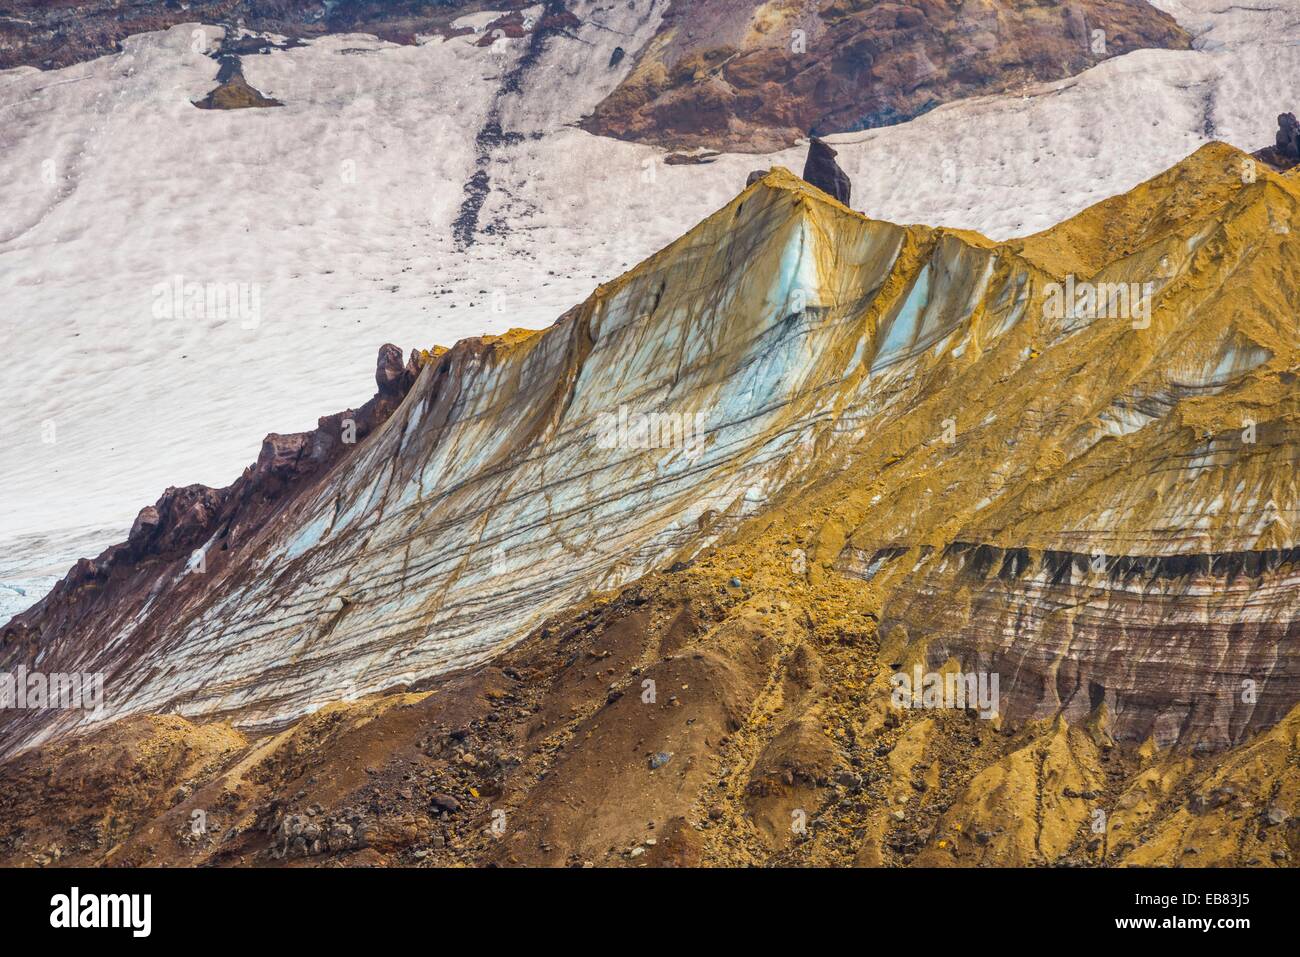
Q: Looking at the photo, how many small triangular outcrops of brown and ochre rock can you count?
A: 1